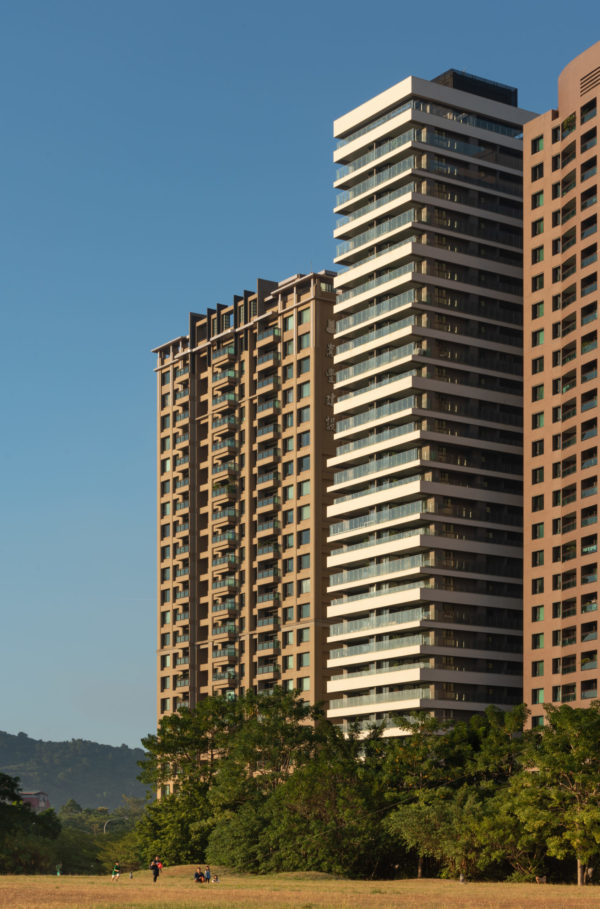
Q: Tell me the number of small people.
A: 5